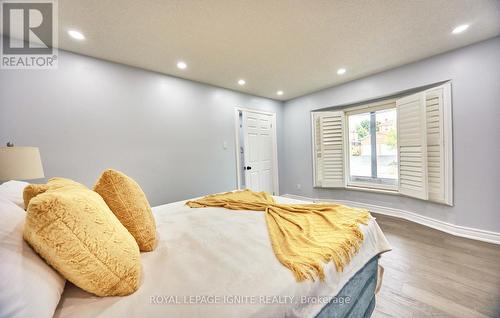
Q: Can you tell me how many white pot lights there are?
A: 6